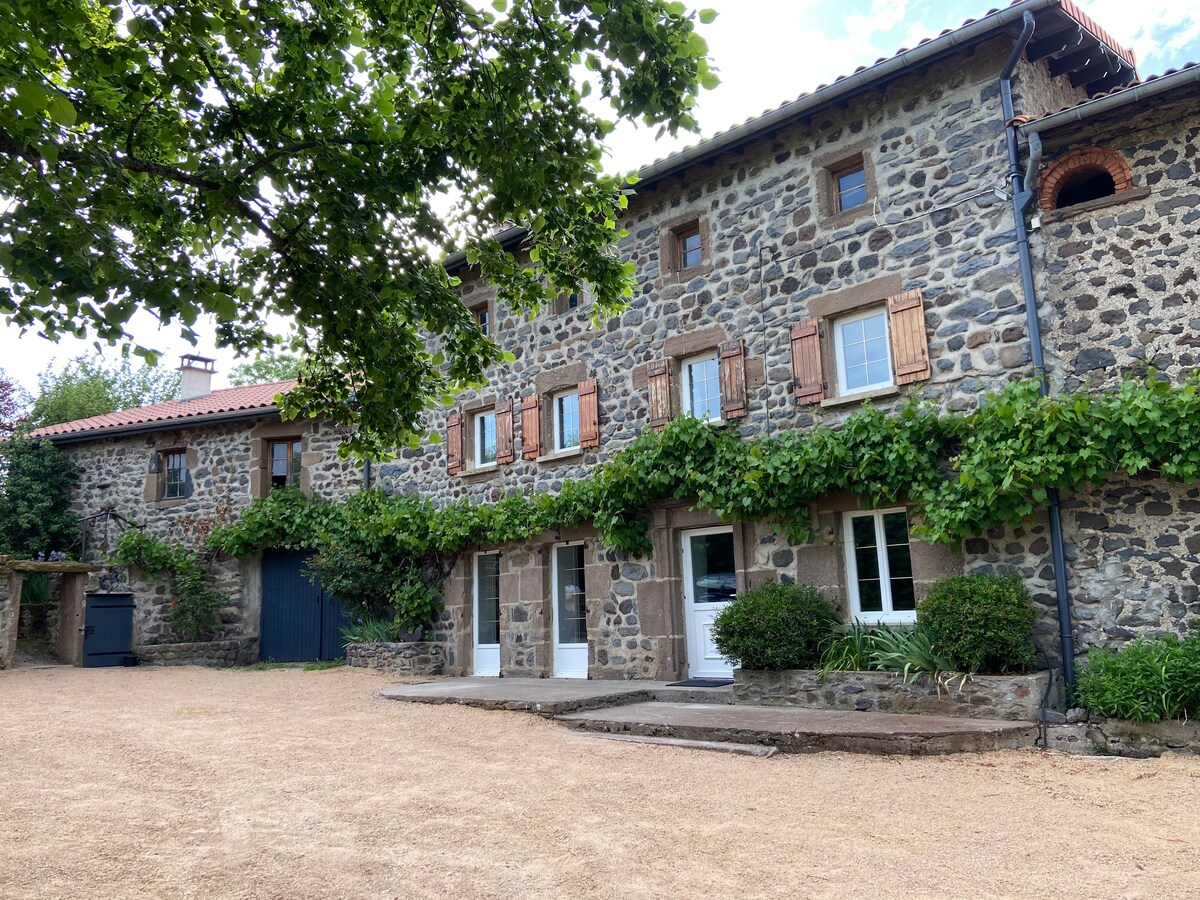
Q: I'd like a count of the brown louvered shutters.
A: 8